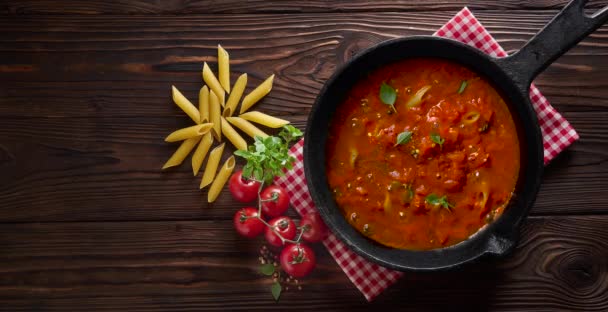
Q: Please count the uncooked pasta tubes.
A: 15